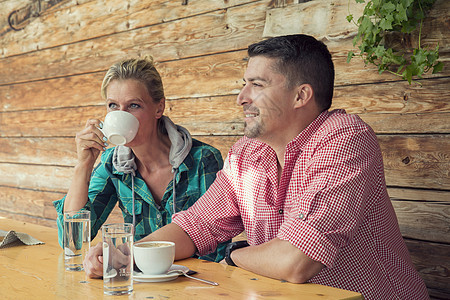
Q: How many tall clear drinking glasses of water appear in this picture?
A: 2